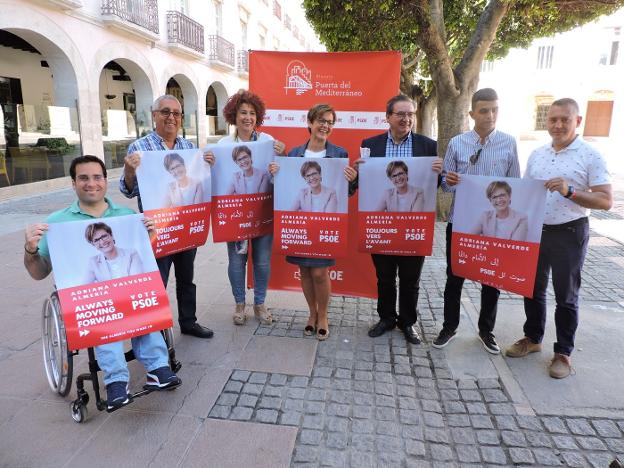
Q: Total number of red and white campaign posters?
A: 6